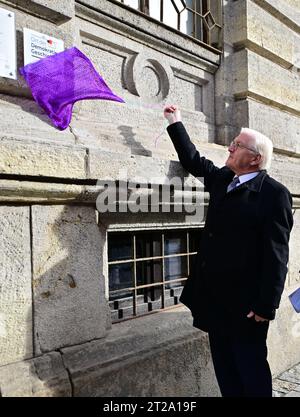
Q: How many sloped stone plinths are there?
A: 1